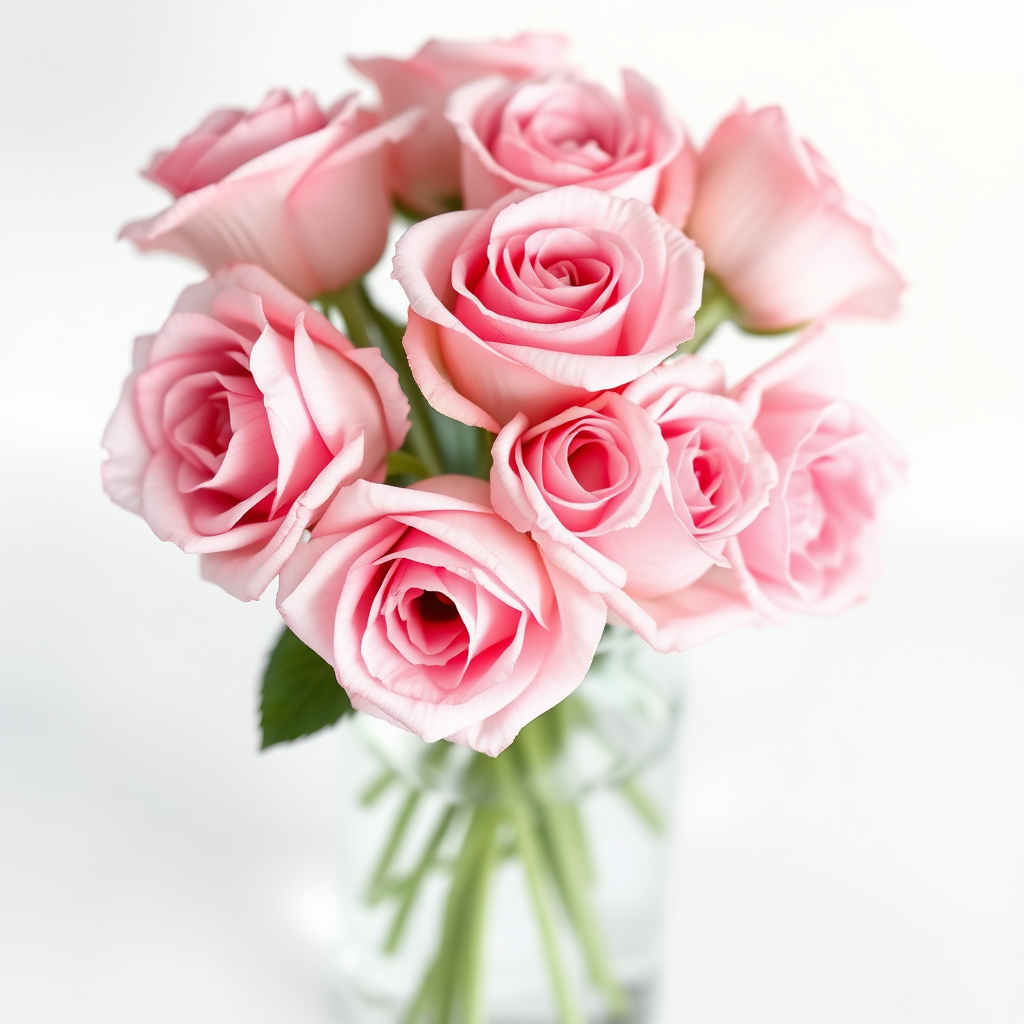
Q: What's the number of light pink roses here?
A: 10